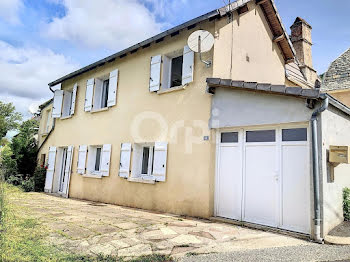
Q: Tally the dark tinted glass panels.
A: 3